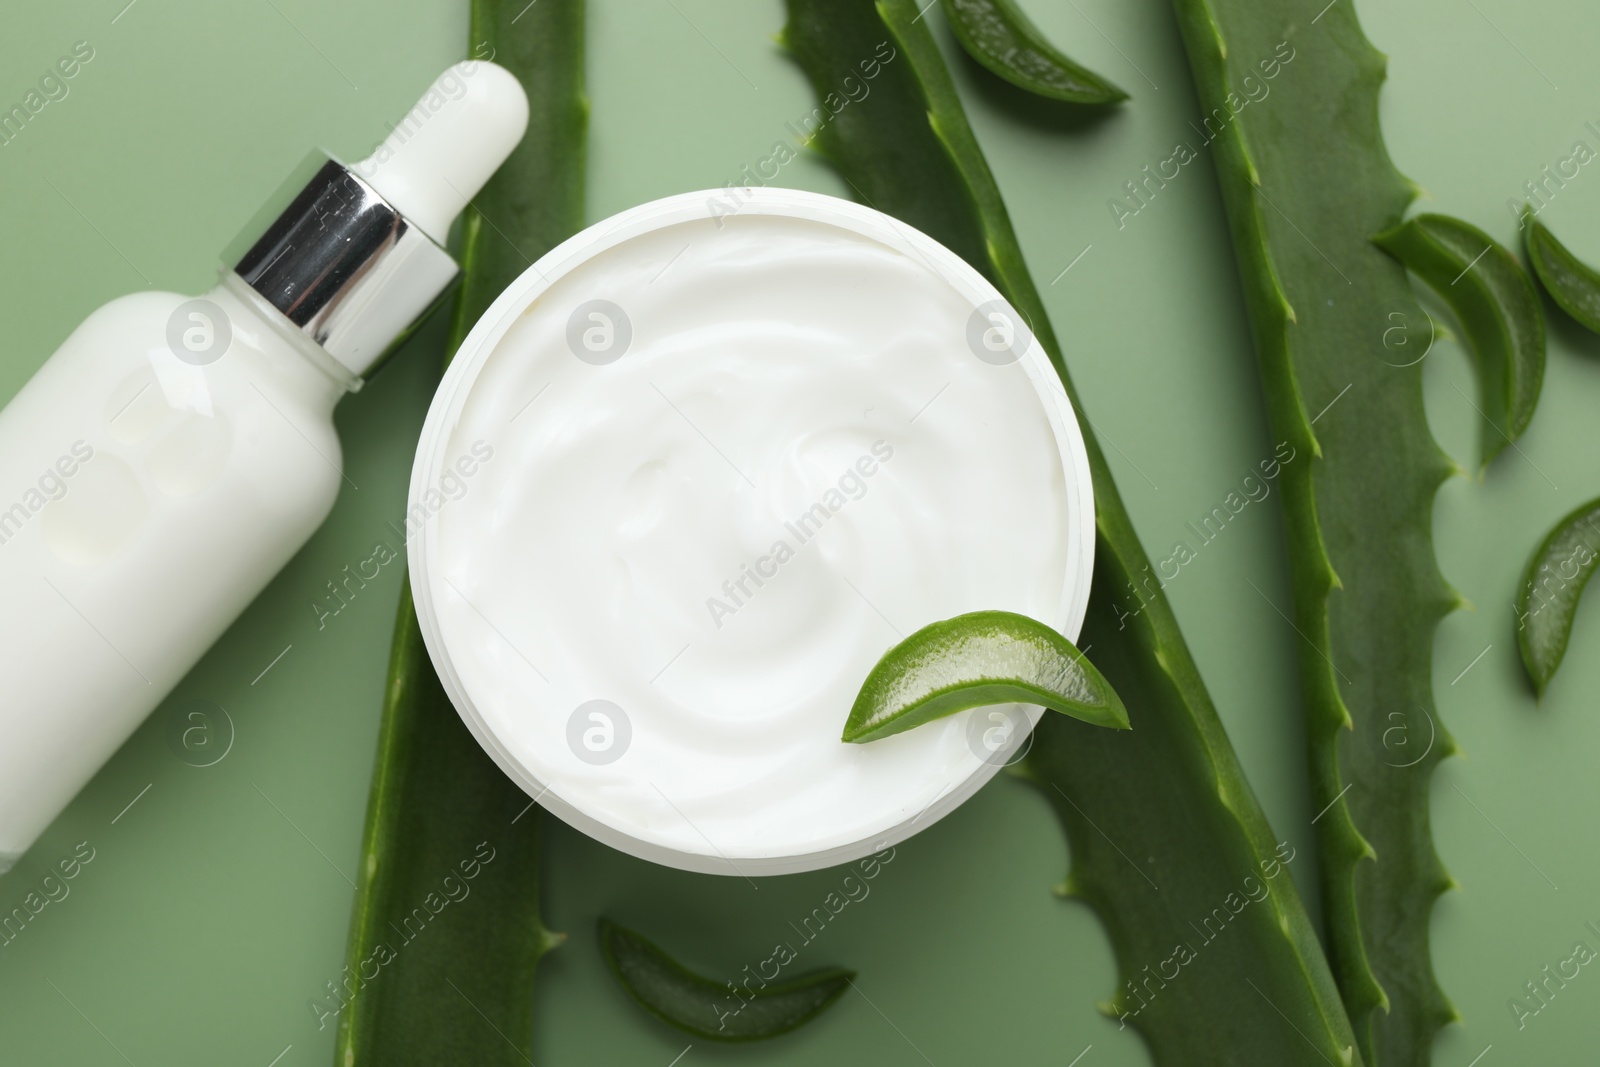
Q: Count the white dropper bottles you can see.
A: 1